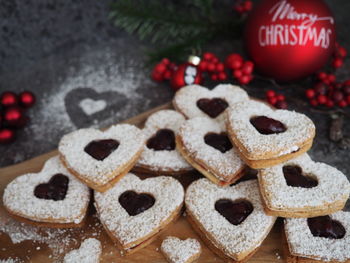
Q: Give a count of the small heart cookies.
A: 2